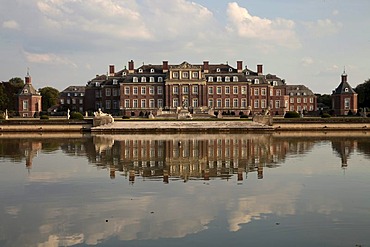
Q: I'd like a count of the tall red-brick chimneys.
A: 6